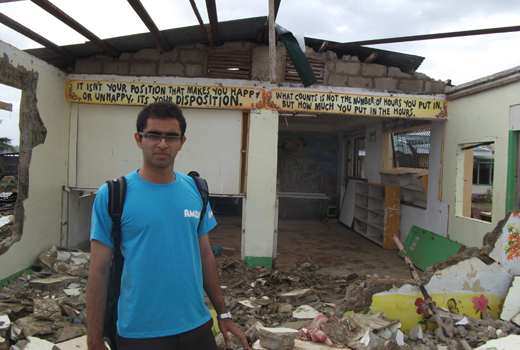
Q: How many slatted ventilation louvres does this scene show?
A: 2